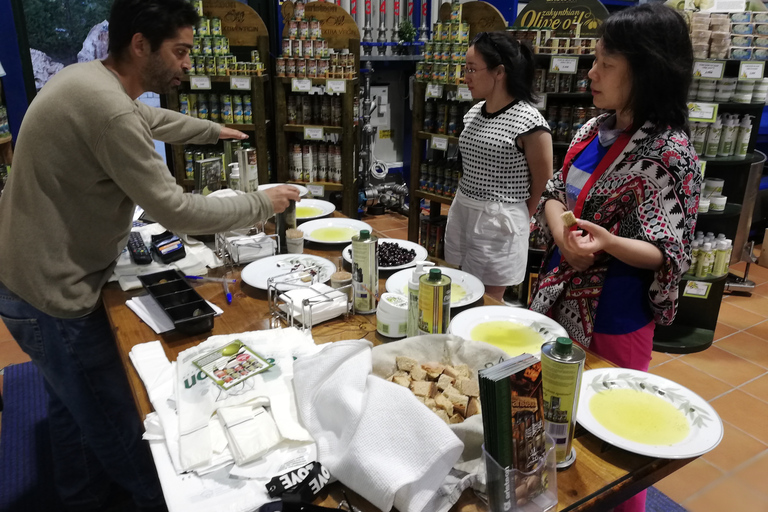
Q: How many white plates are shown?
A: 8